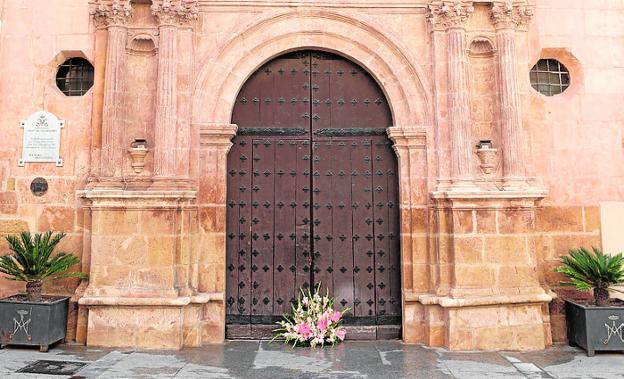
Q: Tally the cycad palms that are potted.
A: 2